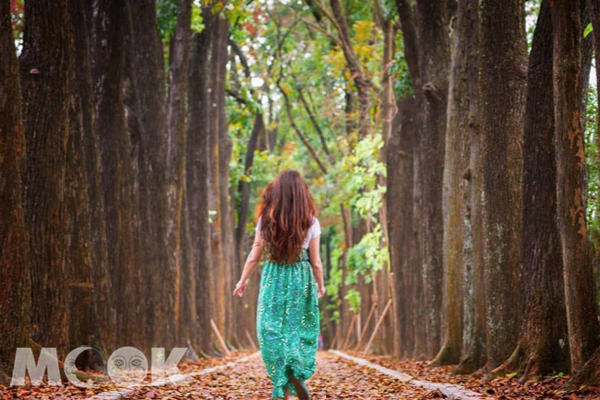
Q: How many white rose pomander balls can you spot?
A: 0